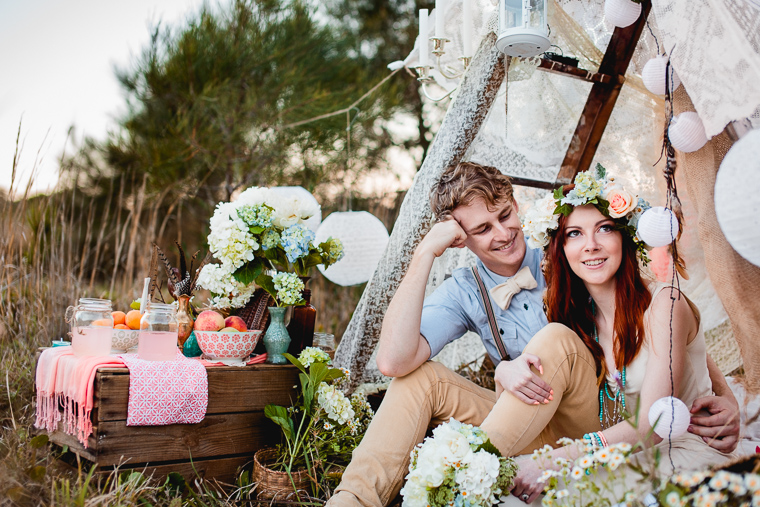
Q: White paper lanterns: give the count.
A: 8